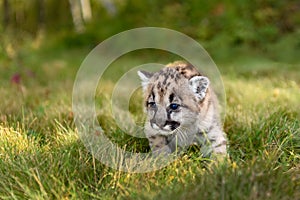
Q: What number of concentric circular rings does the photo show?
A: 2